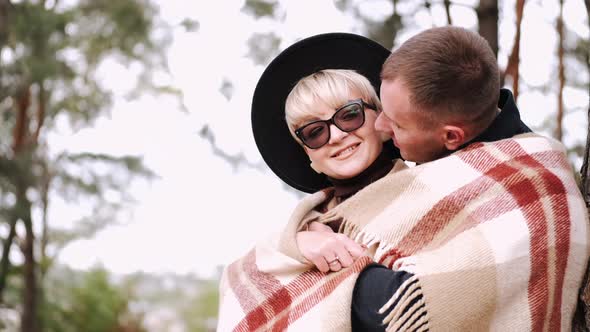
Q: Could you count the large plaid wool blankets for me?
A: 1